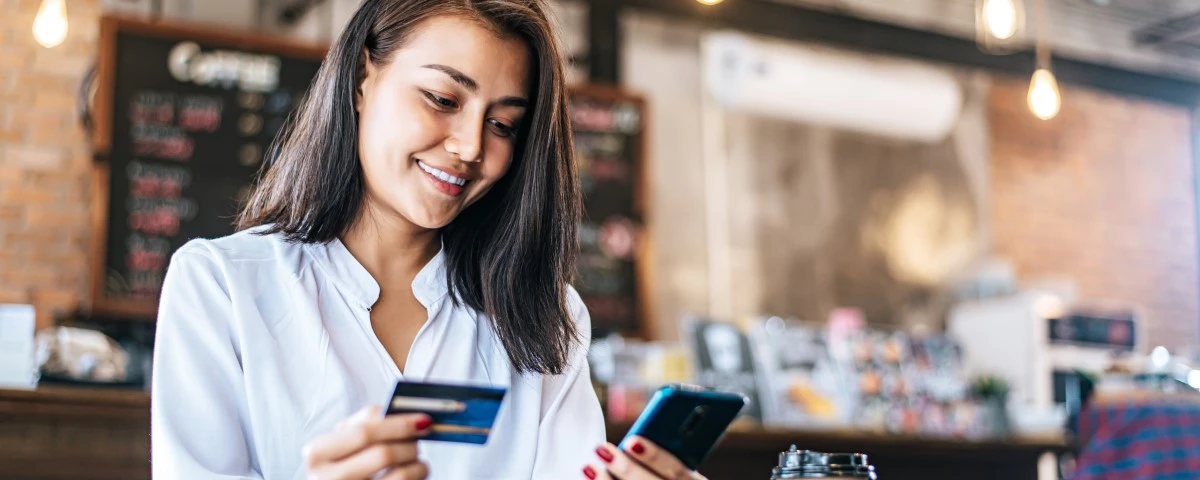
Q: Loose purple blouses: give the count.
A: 0